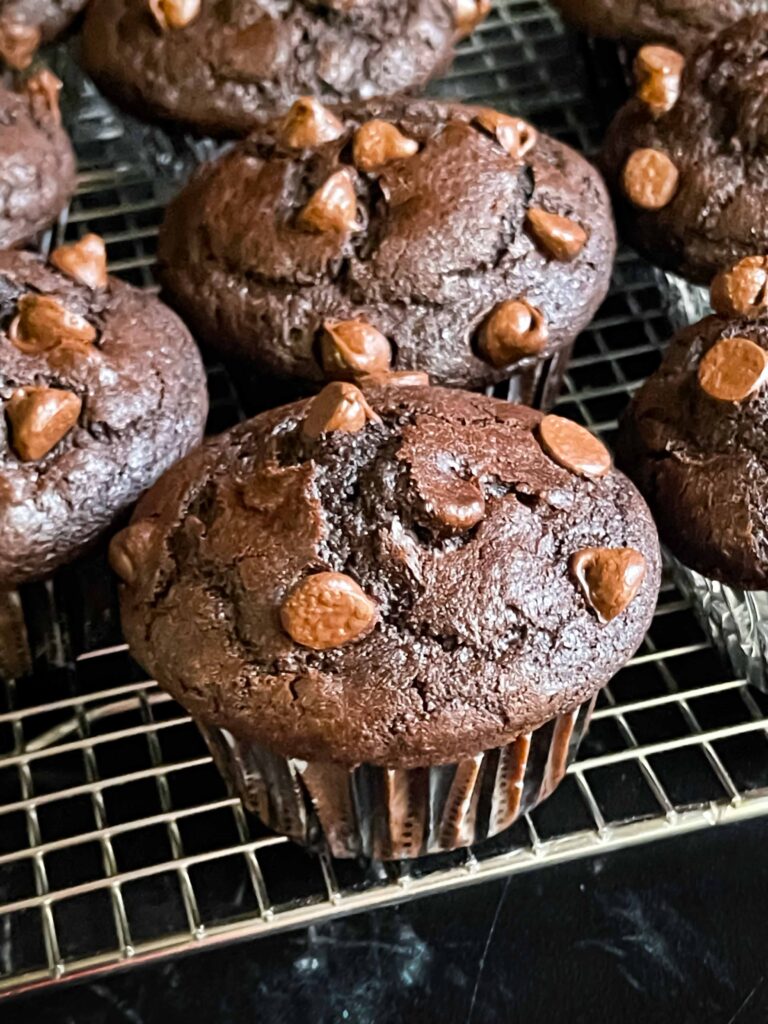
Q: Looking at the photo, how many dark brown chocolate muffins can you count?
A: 9